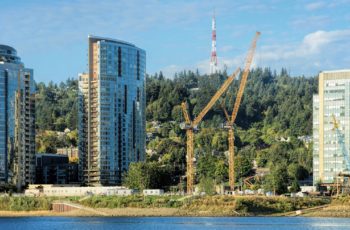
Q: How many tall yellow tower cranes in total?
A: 2